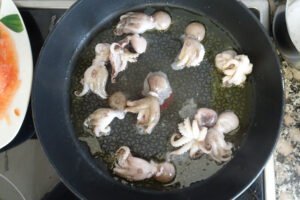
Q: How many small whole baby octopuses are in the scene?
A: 10